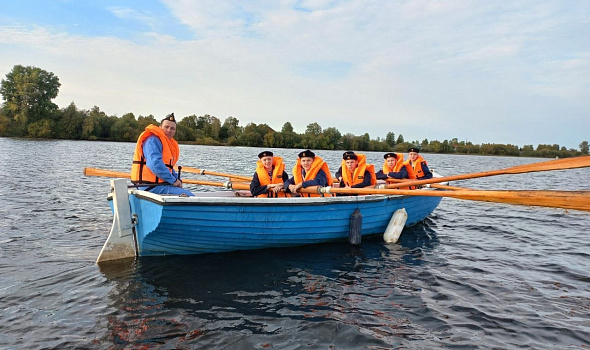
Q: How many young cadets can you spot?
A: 5